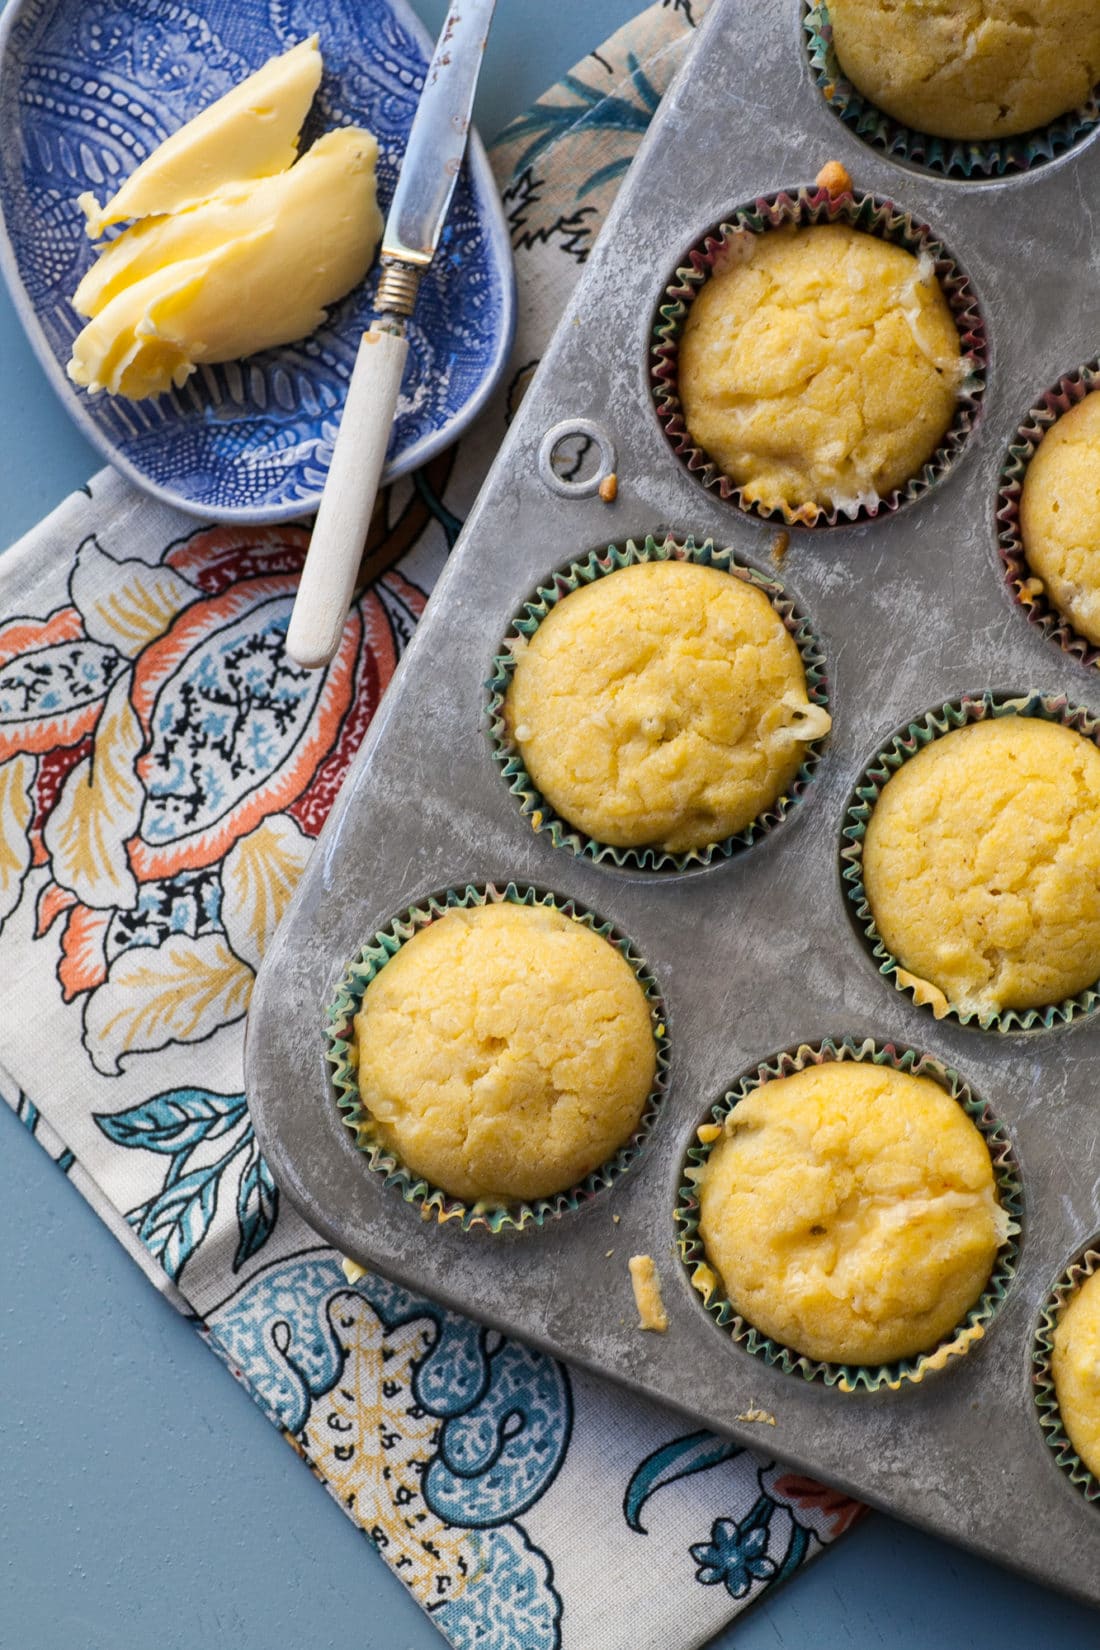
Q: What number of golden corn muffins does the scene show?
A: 8